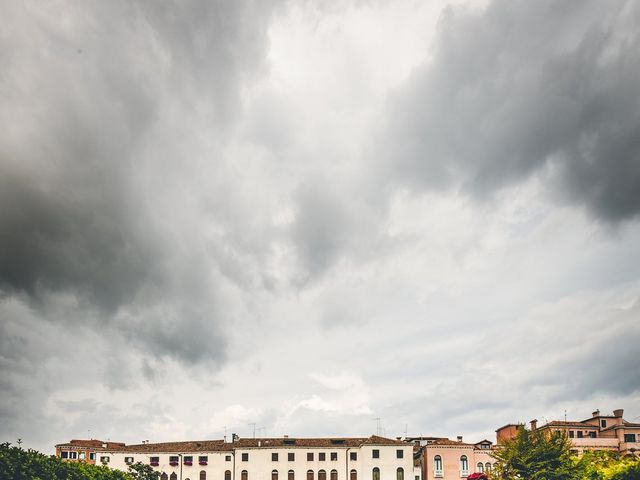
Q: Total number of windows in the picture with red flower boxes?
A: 4